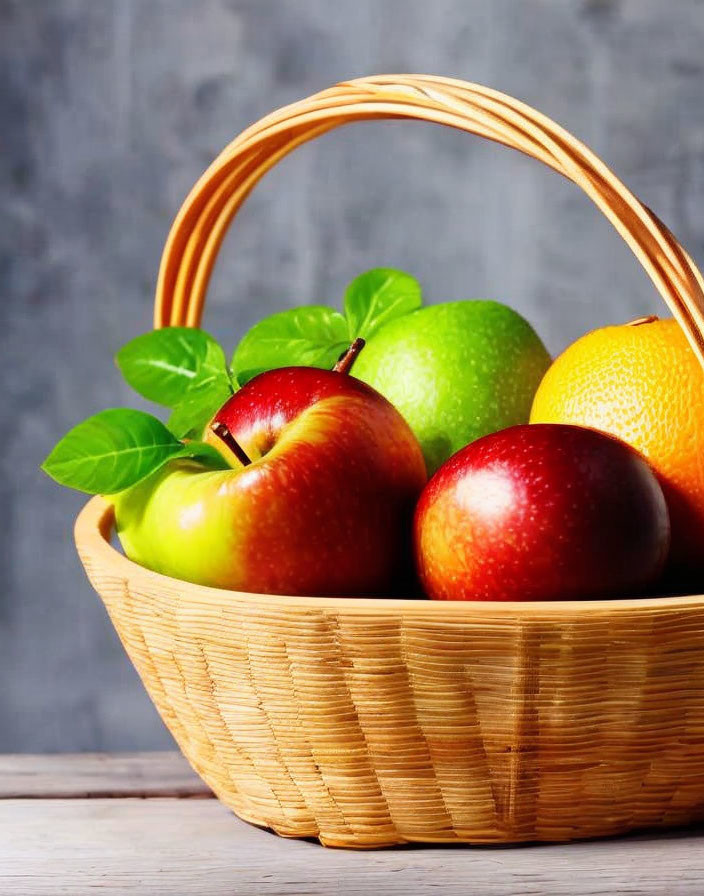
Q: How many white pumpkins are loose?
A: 0